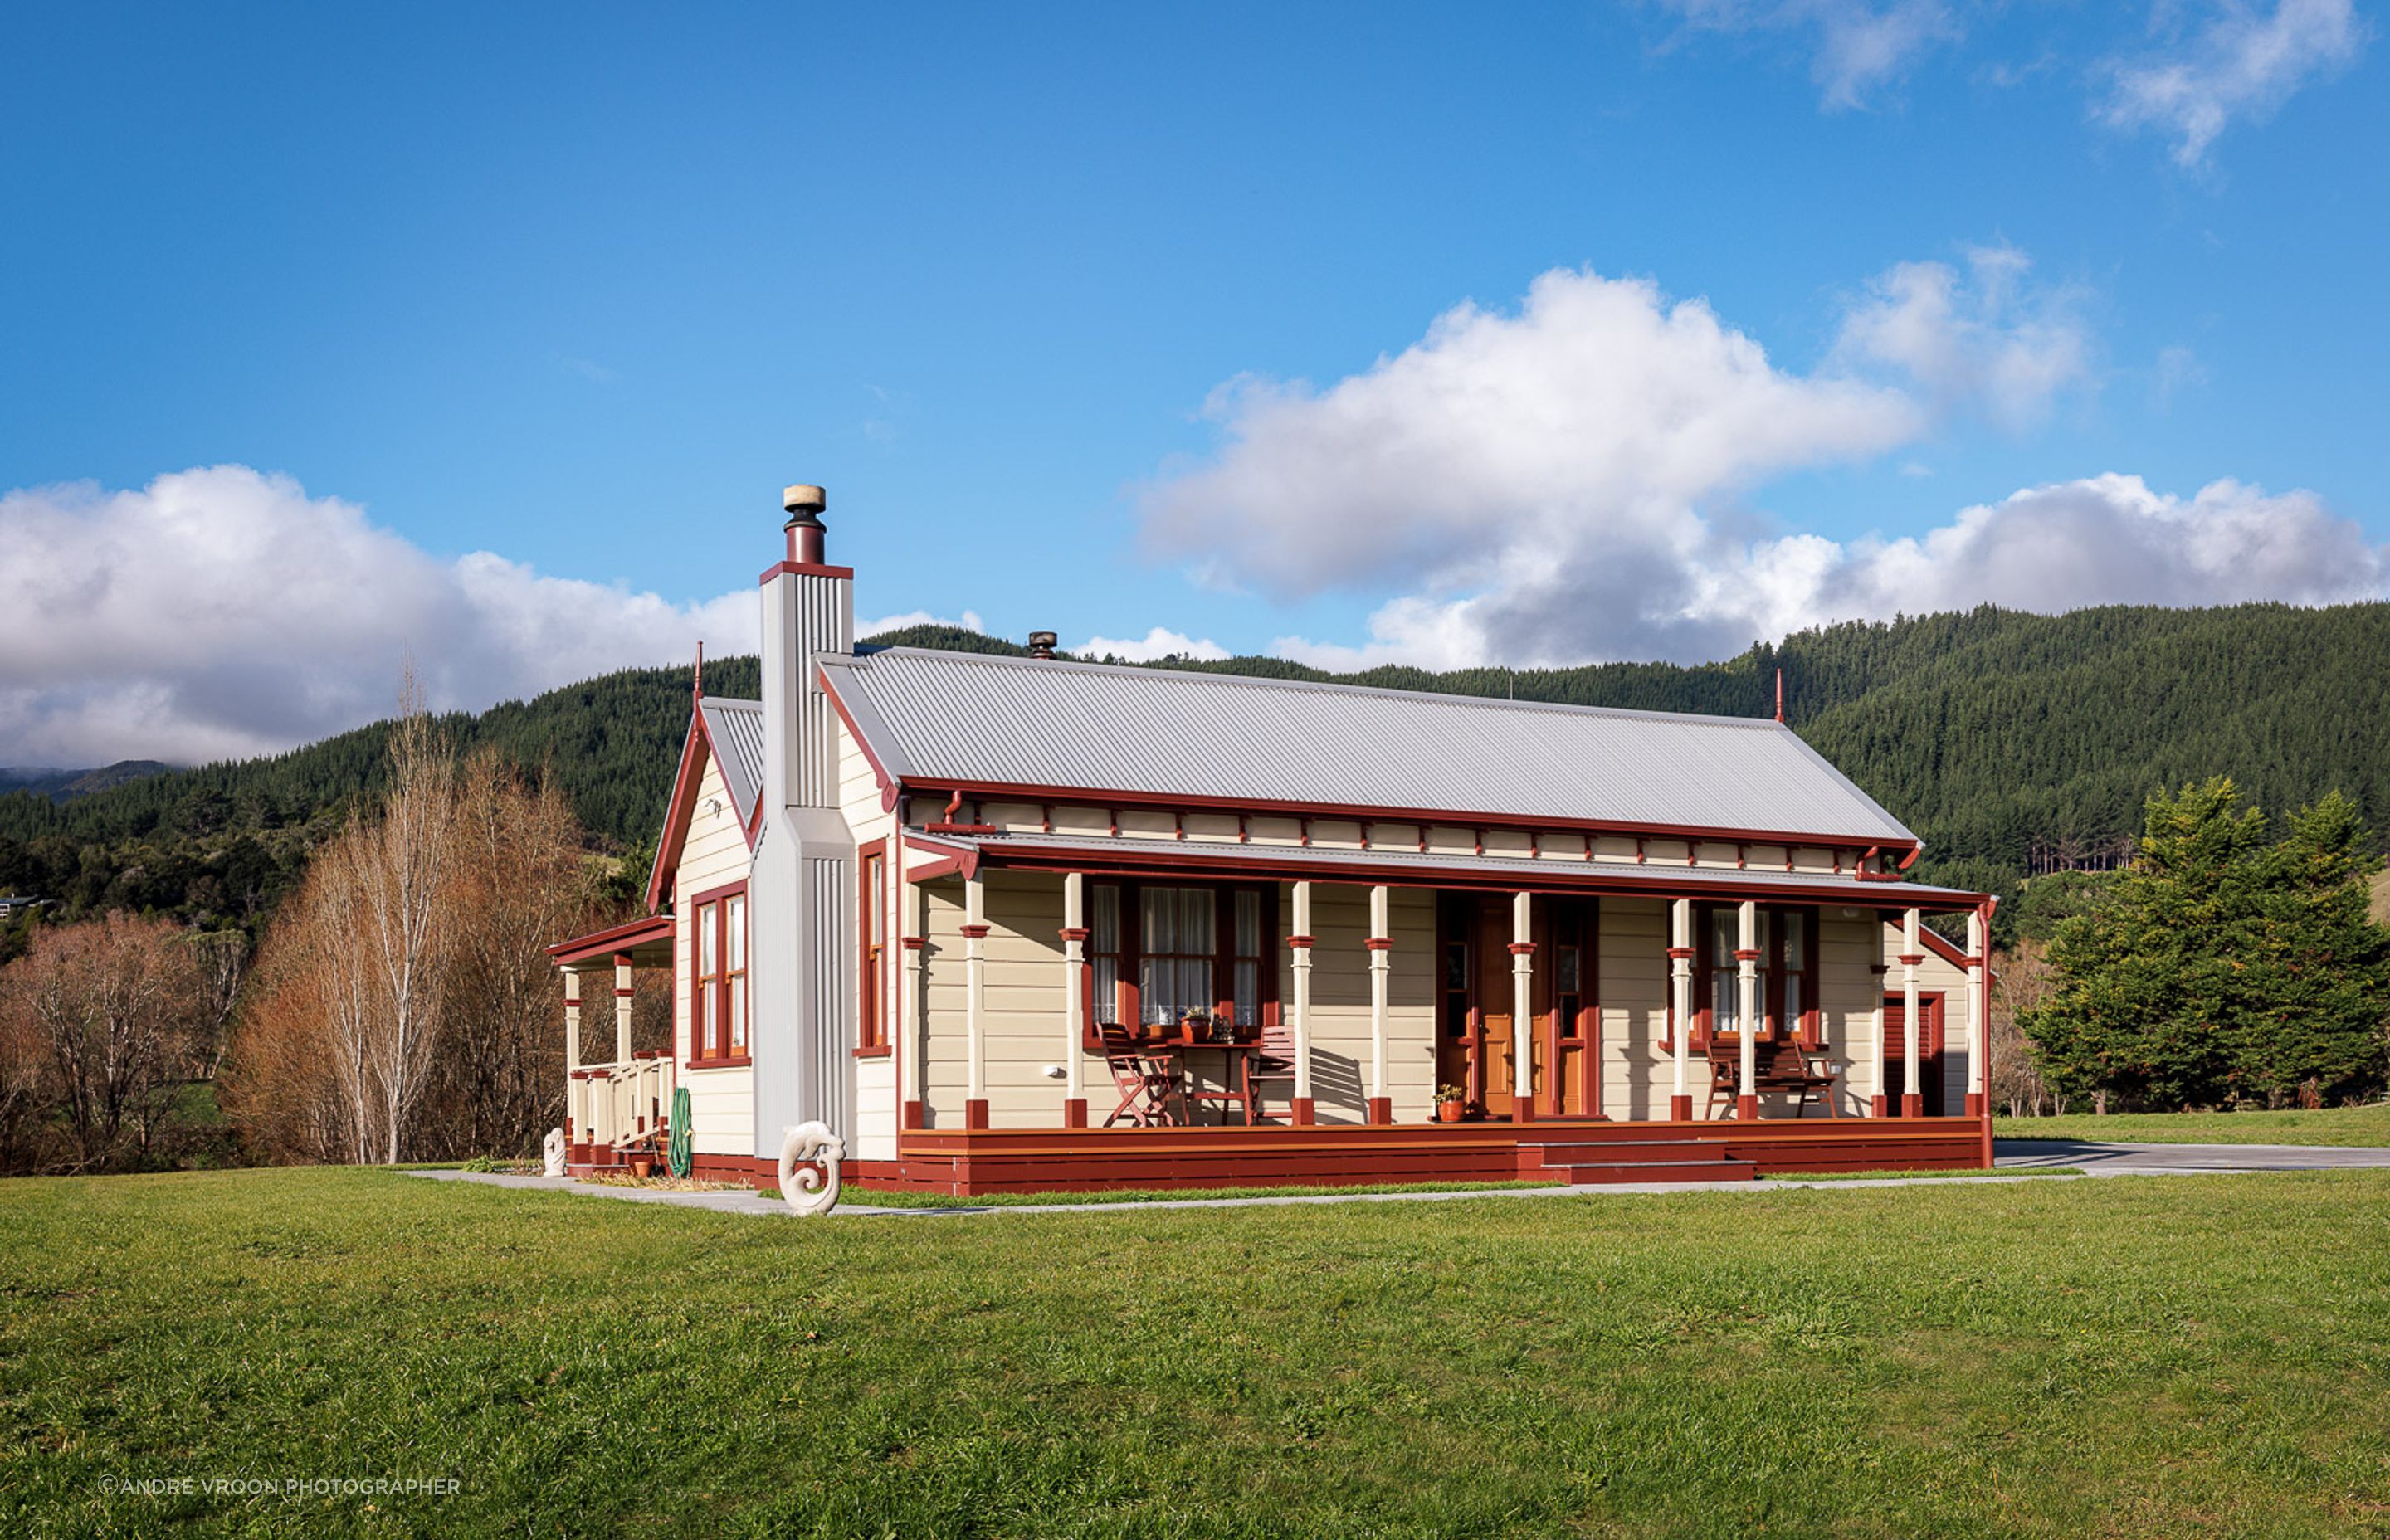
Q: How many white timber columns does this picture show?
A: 13